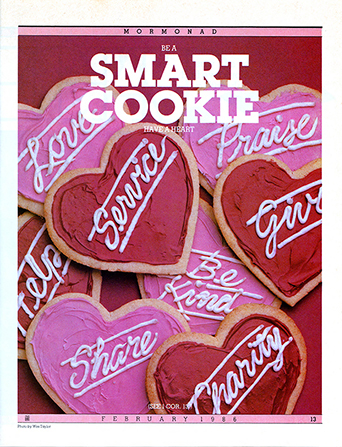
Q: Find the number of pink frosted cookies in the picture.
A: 4